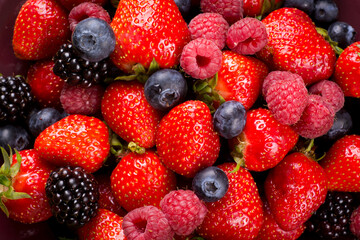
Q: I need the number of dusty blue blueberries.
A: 11